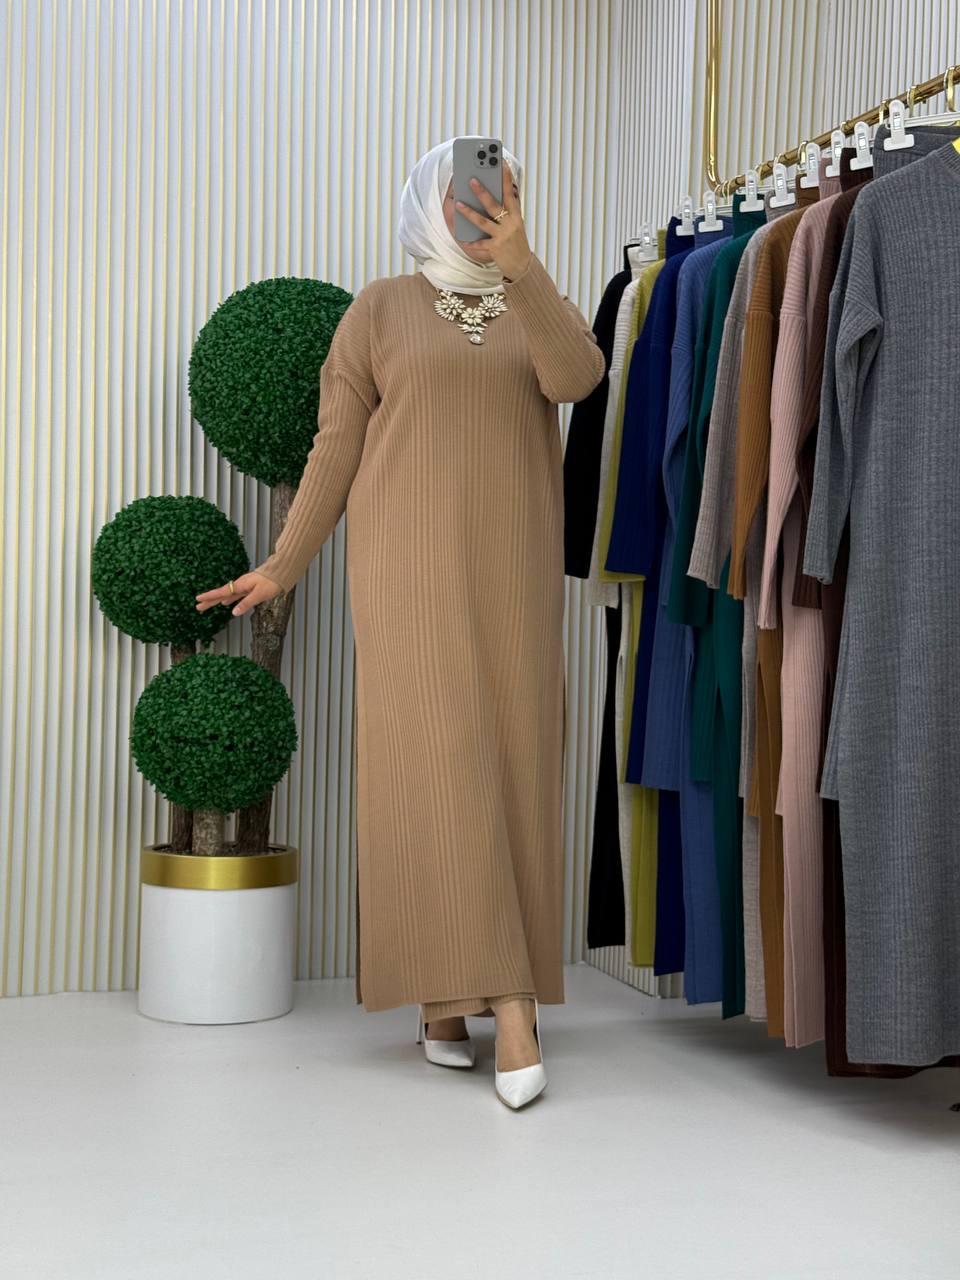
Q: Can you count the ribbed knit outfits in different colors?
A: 12